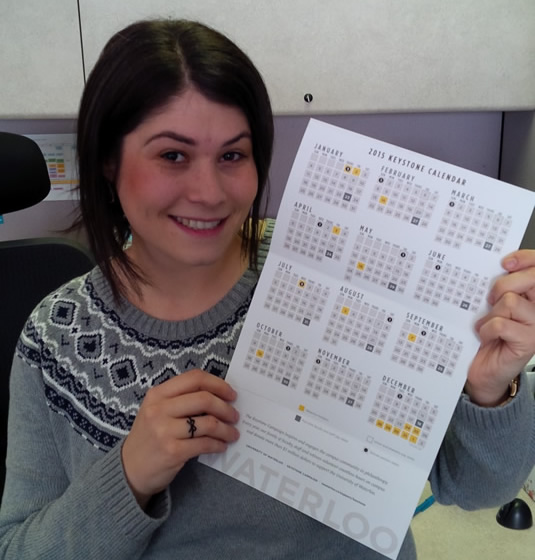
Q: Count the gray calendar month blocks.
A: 12